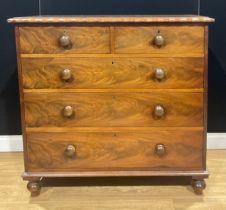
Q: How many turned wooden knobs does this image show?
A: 8